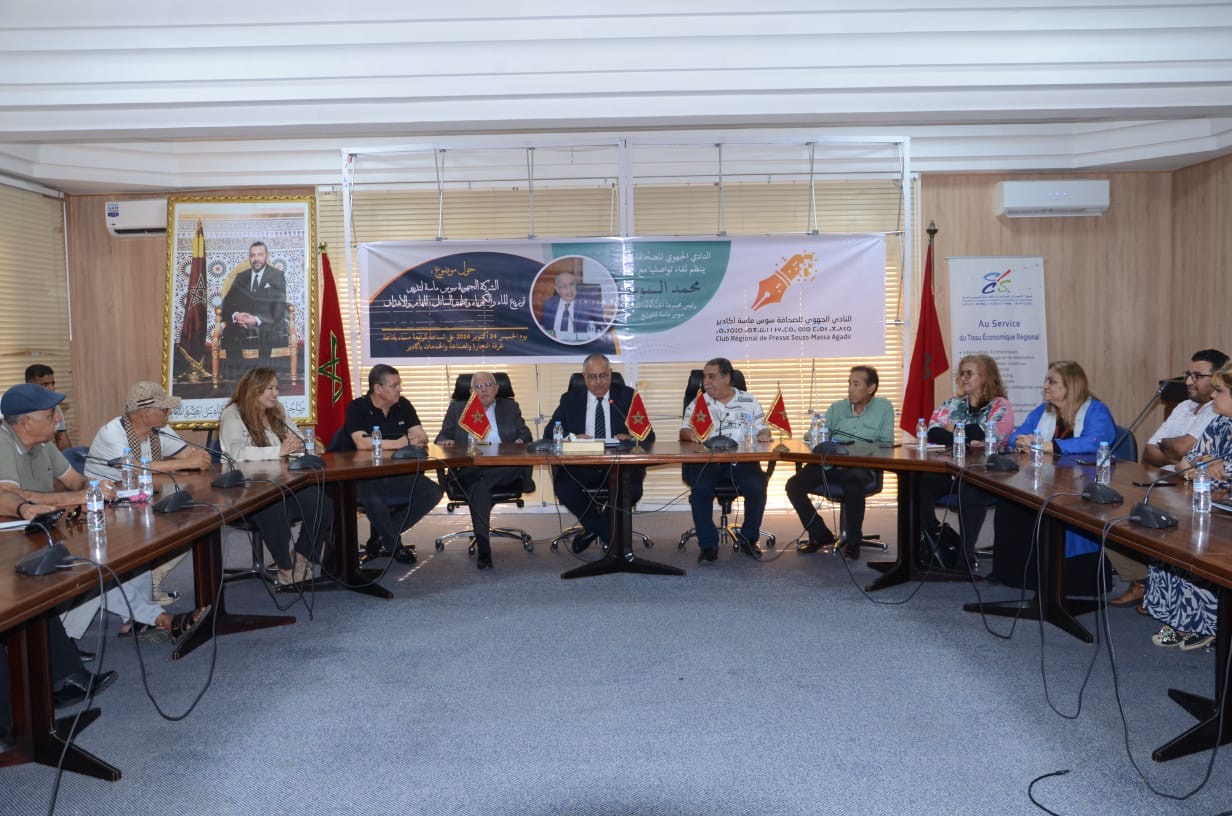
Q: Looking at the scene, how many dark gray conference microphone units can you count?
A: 12